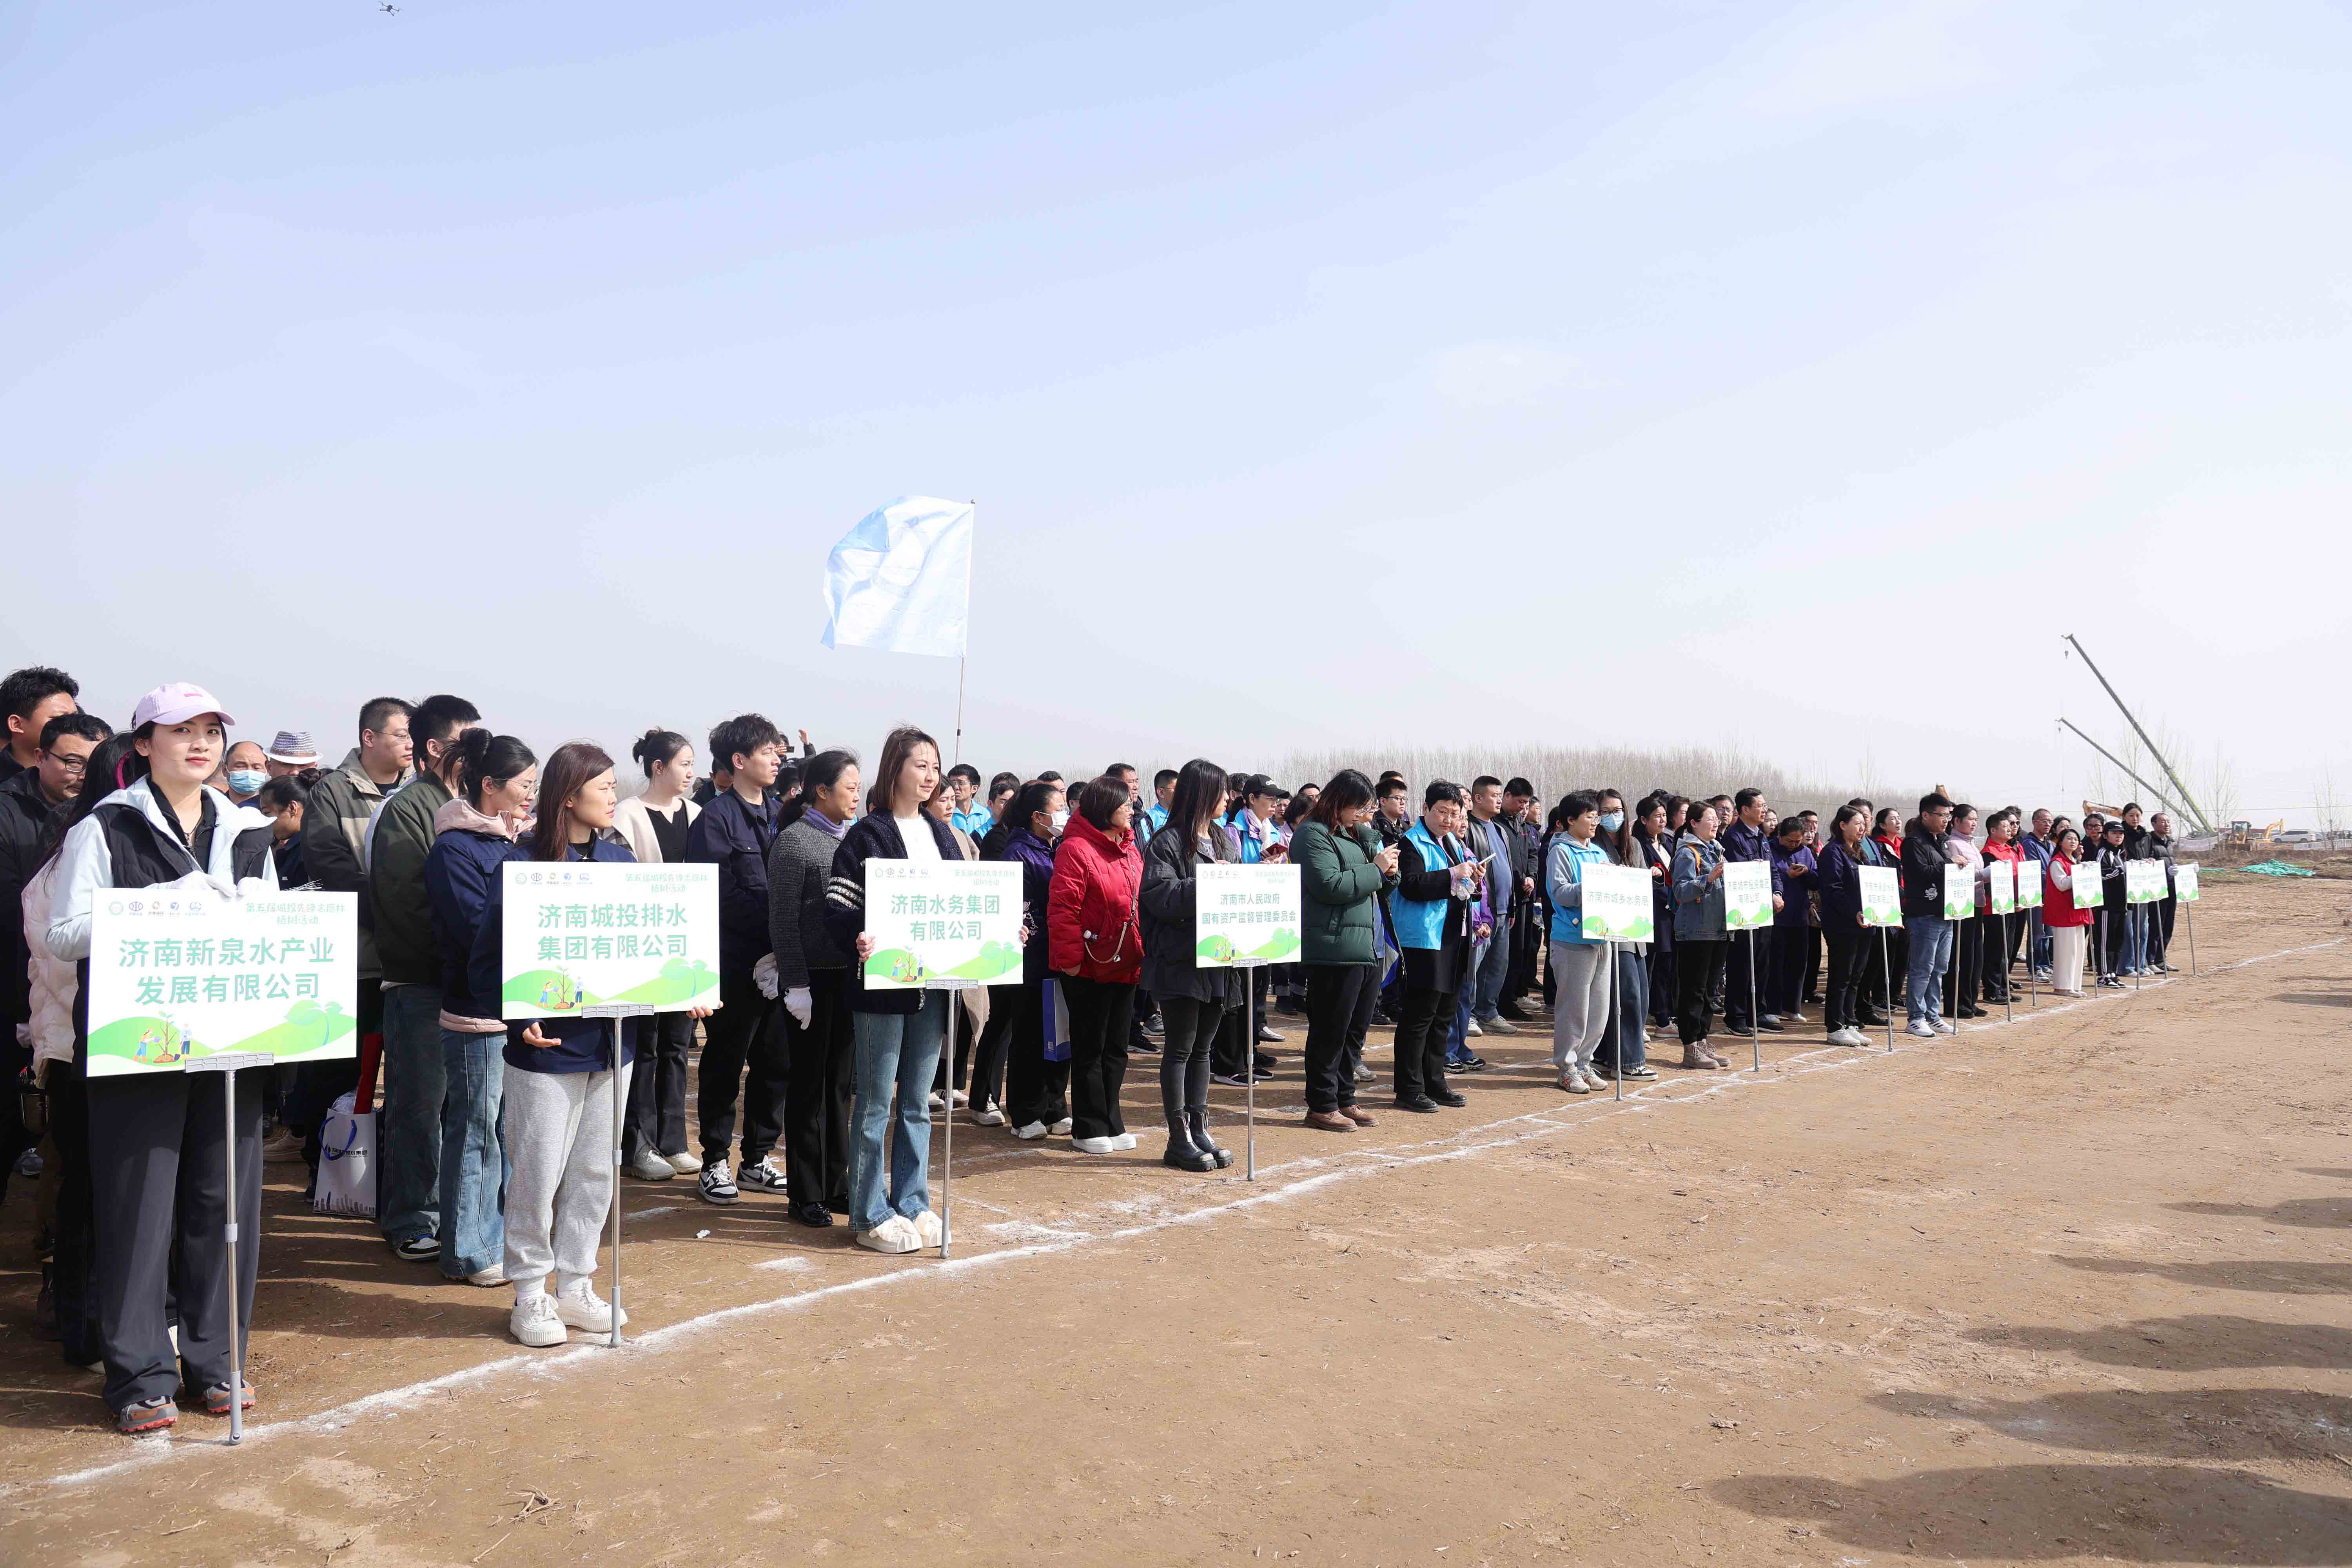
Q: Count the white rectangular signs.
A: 14